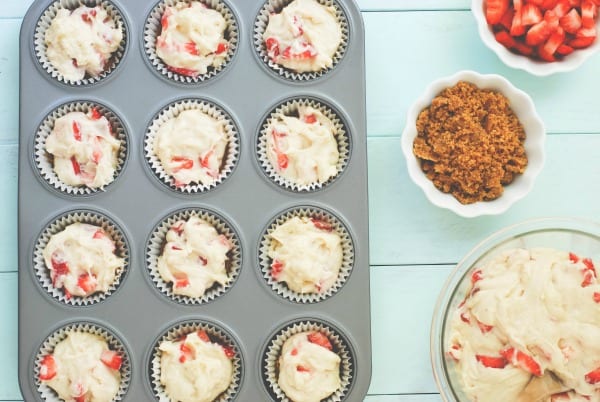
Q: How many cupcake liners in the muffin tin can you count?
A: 12